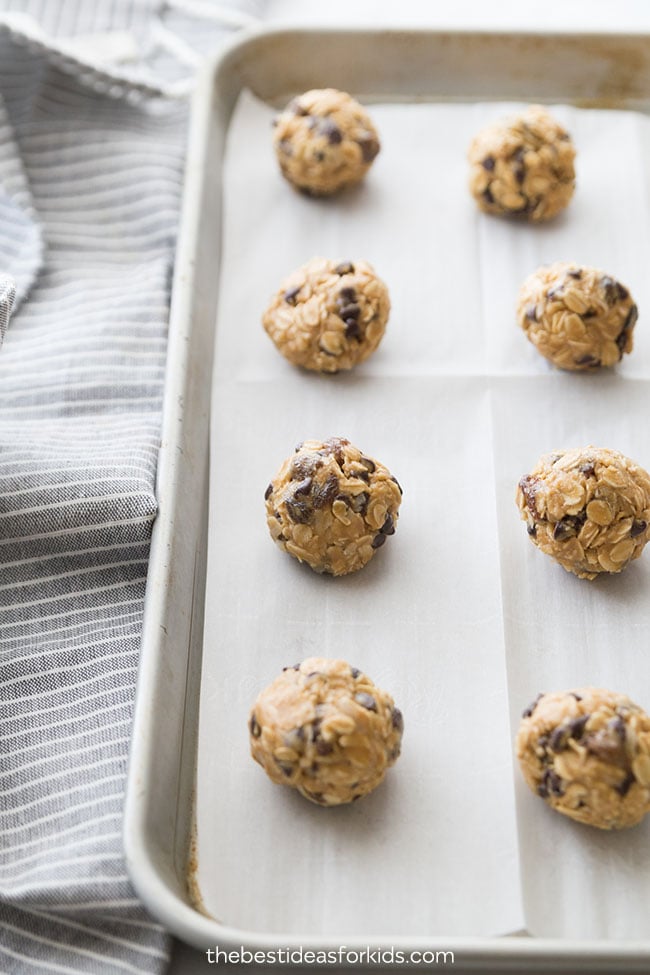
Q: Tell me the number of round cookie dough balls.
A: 8